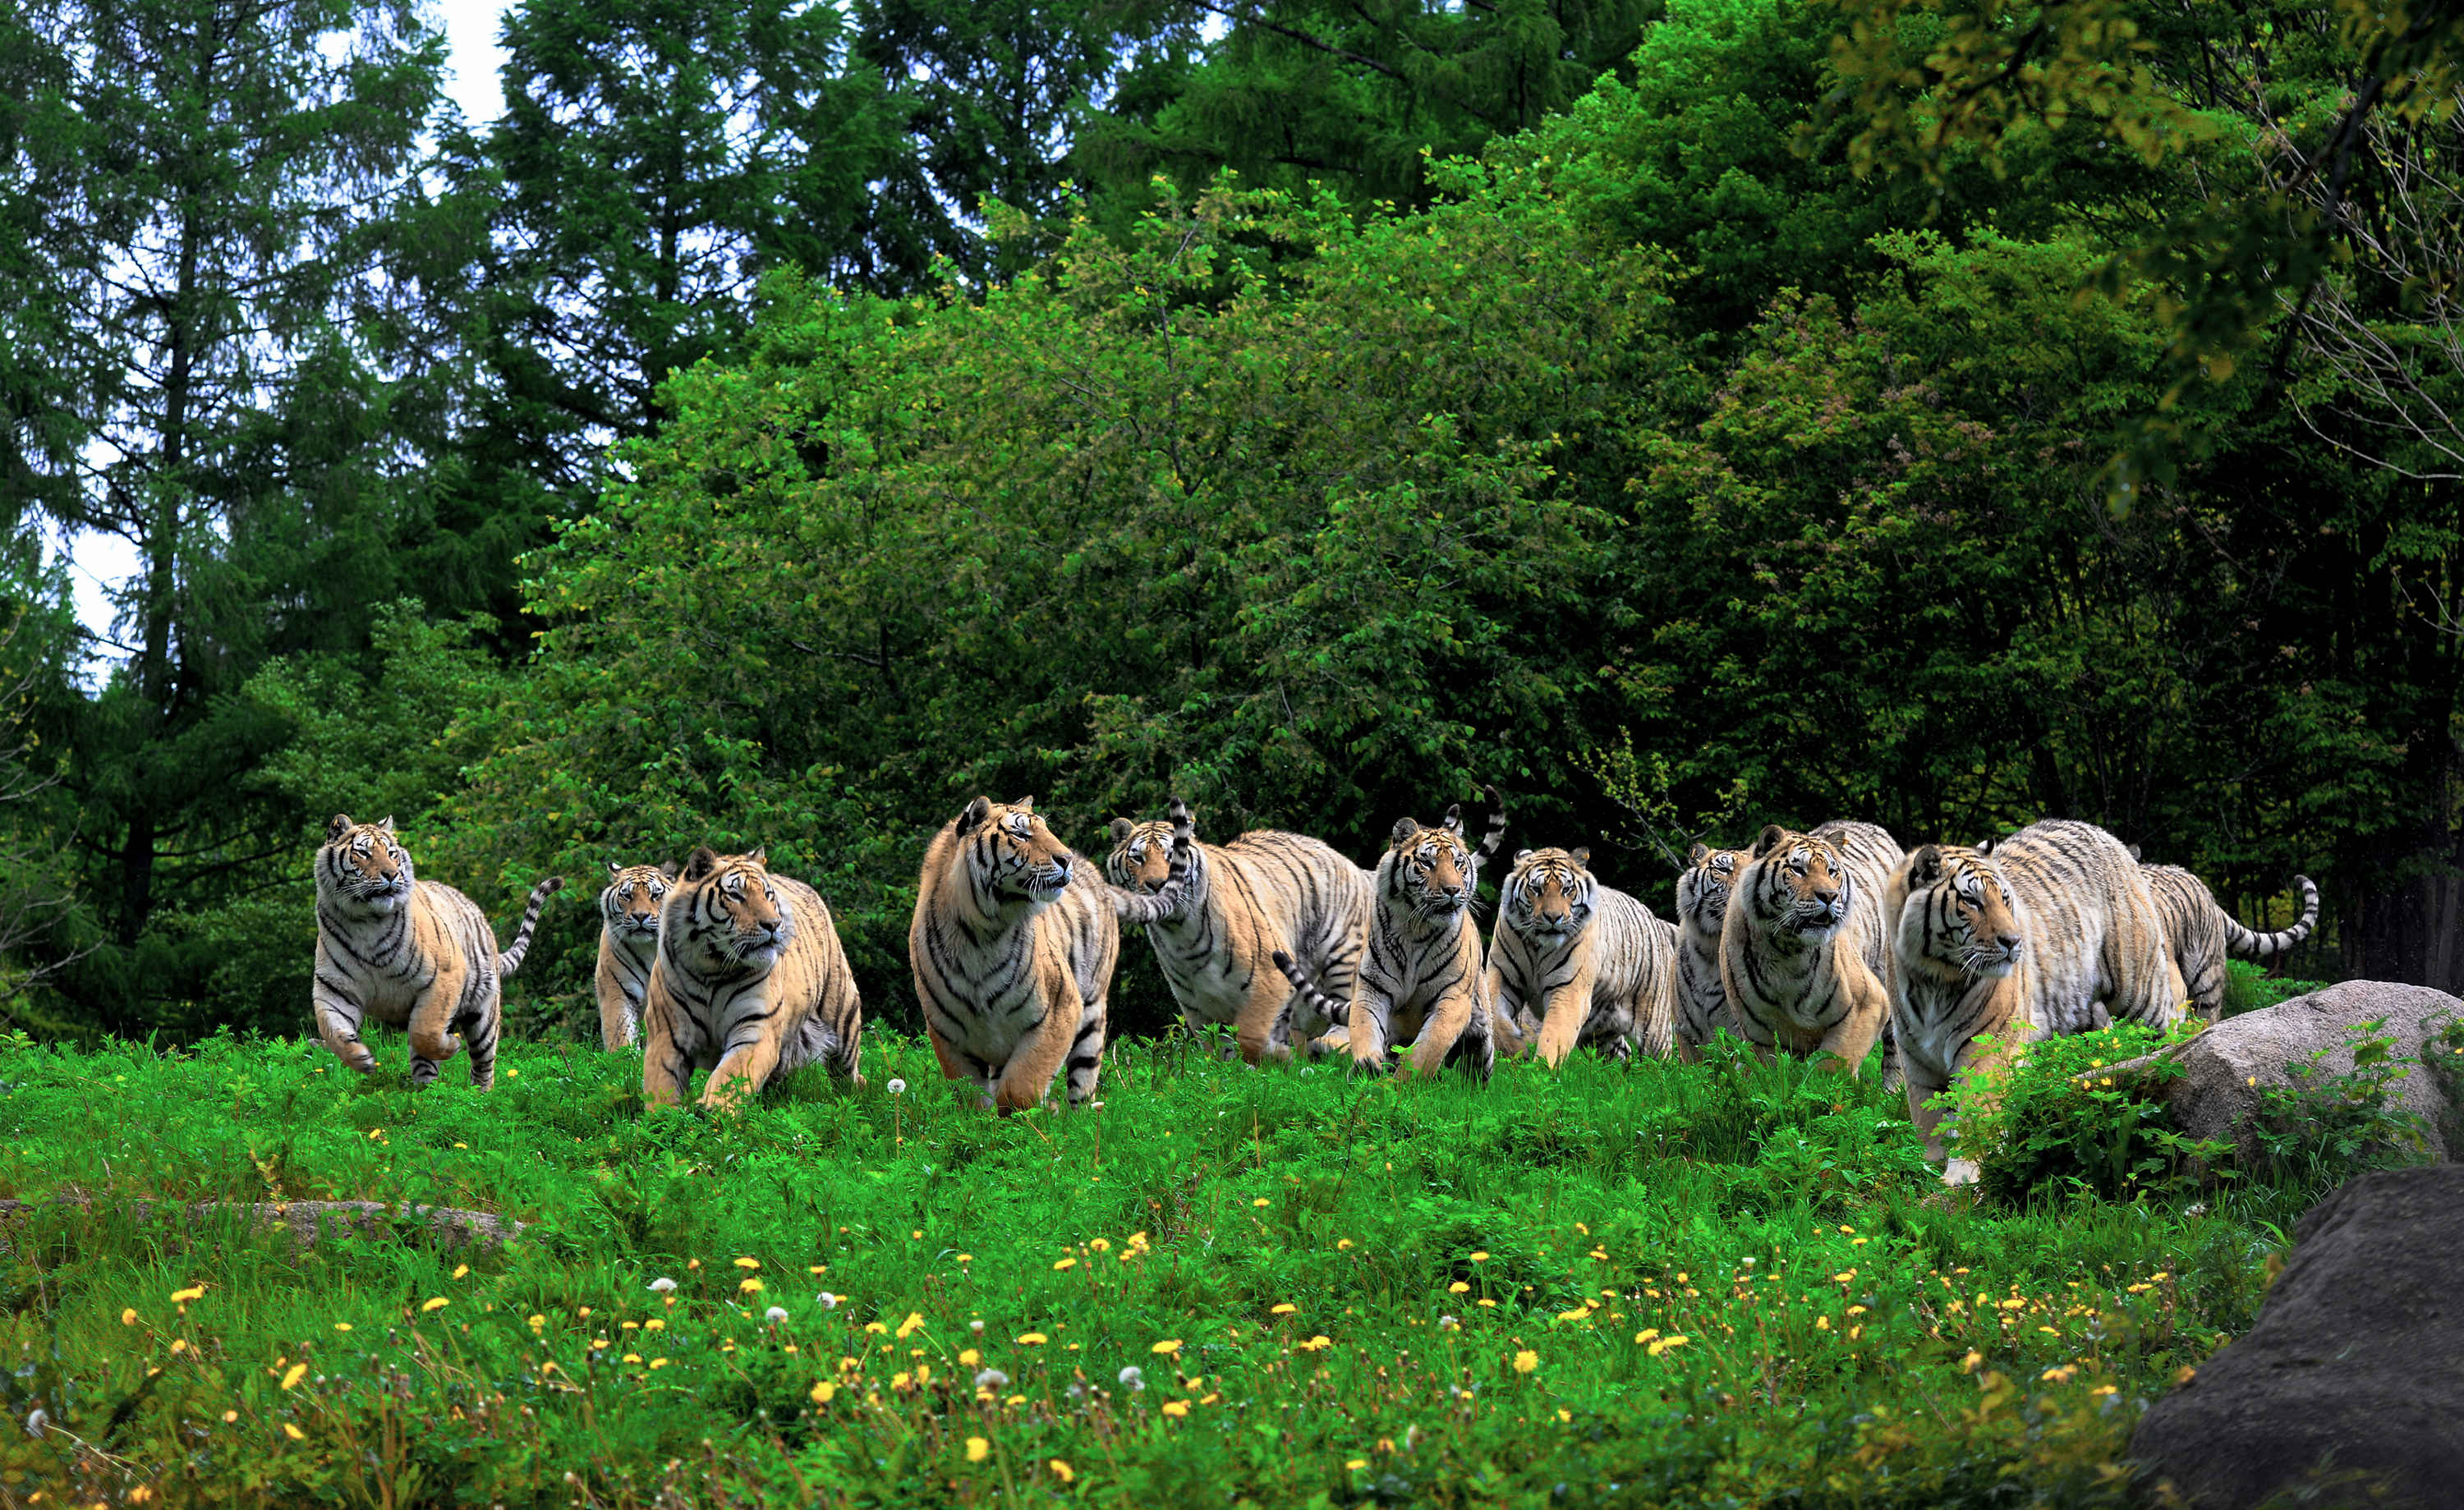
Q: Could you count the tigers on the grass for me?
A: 11